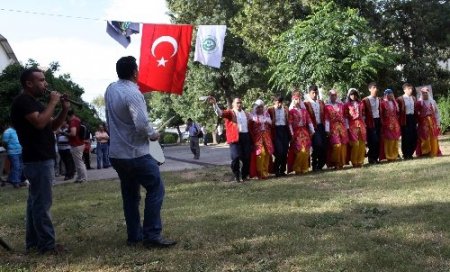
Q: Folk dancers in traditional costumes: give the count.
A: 11